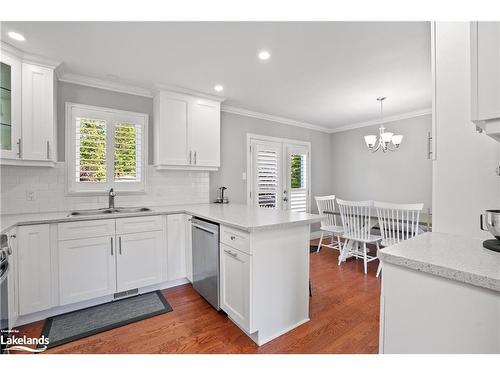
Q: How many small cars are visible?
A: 0